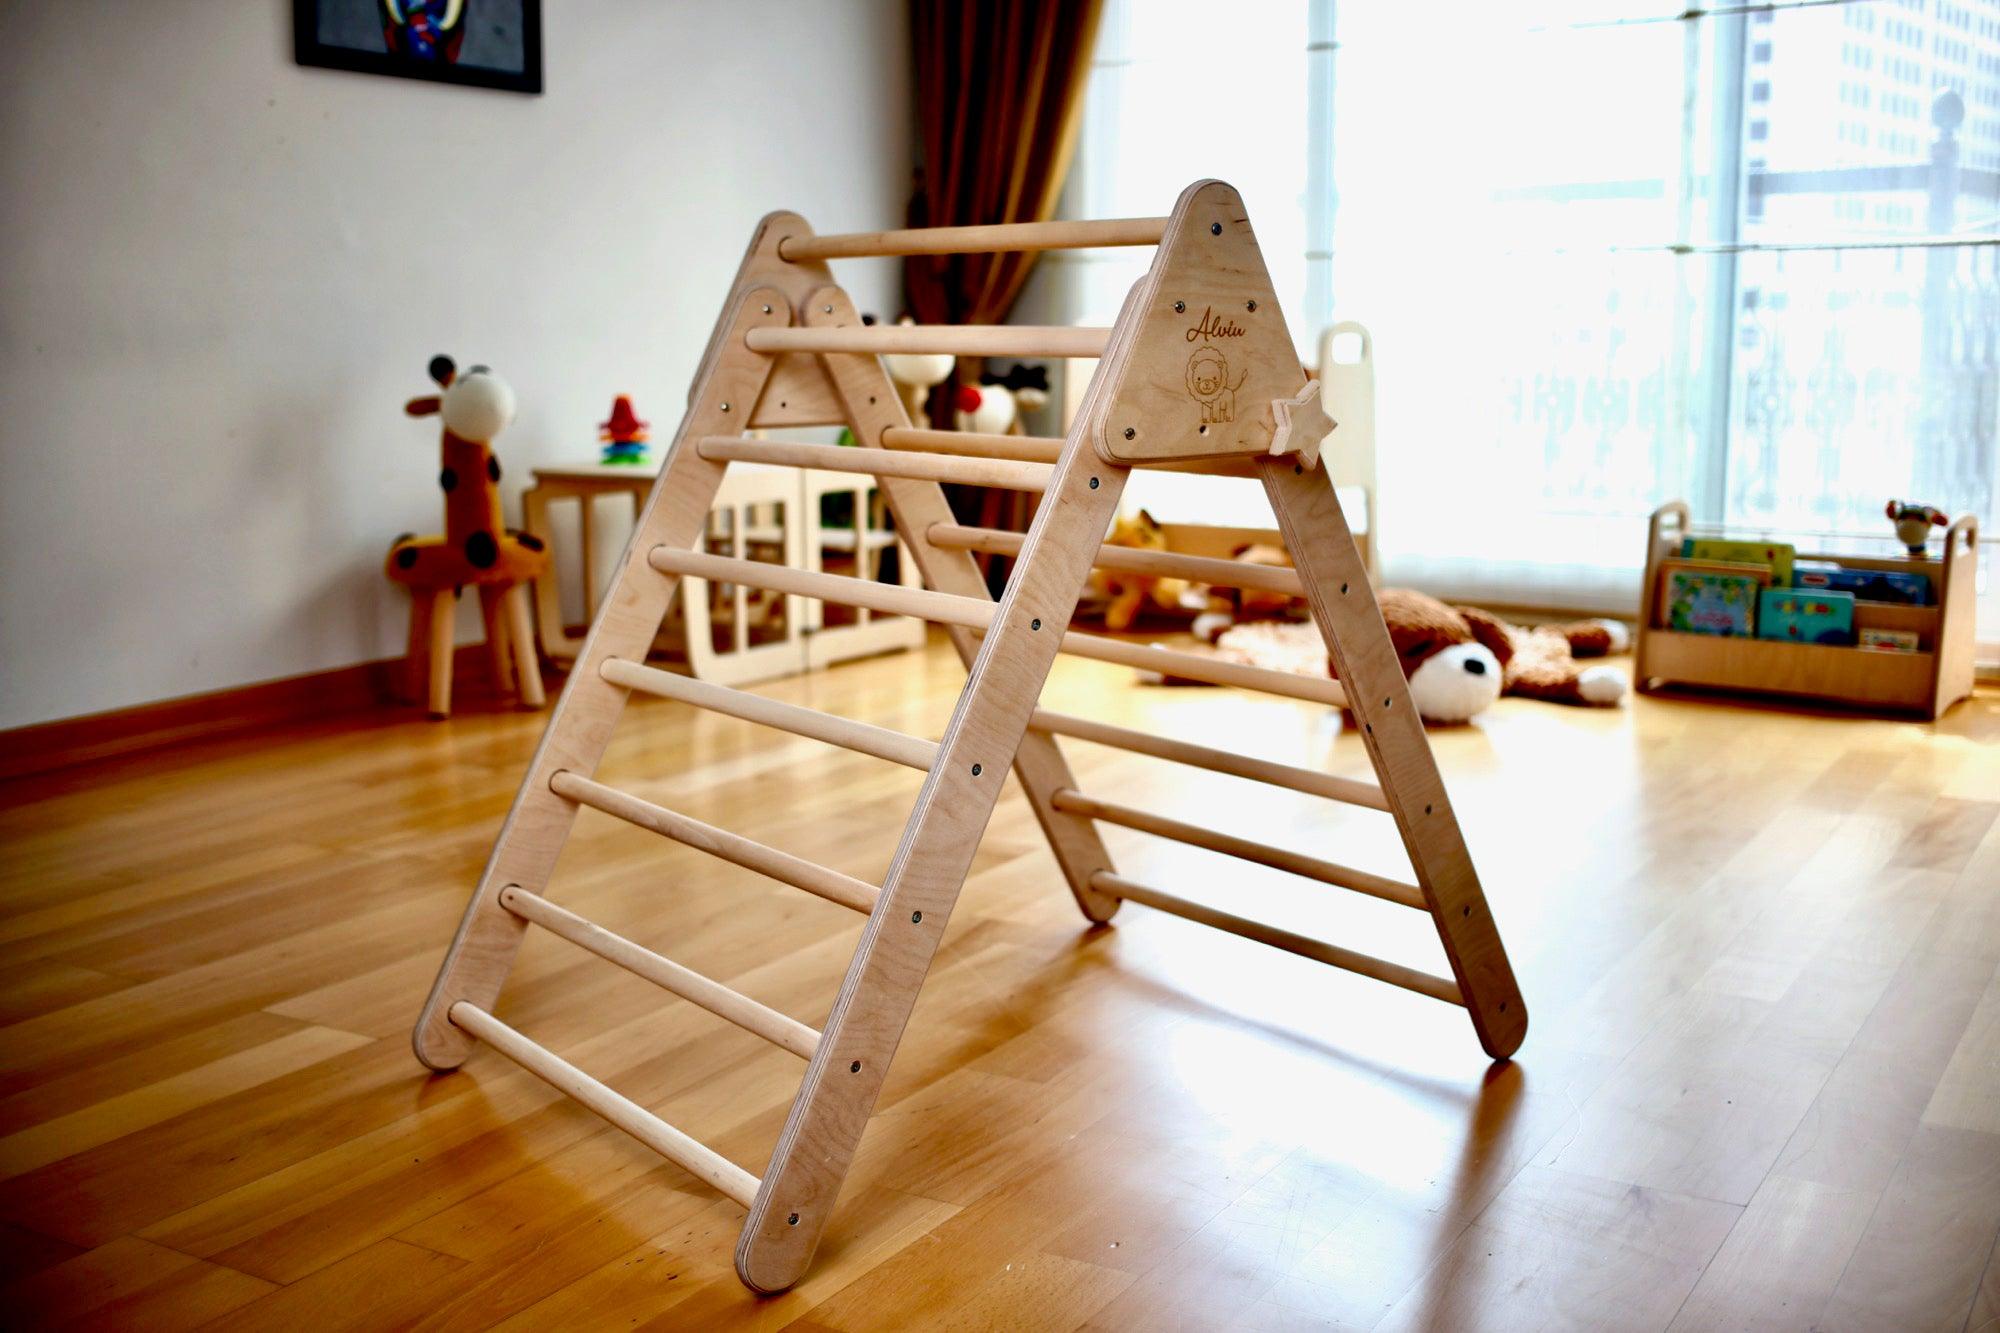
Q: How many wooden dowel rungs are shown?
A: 14